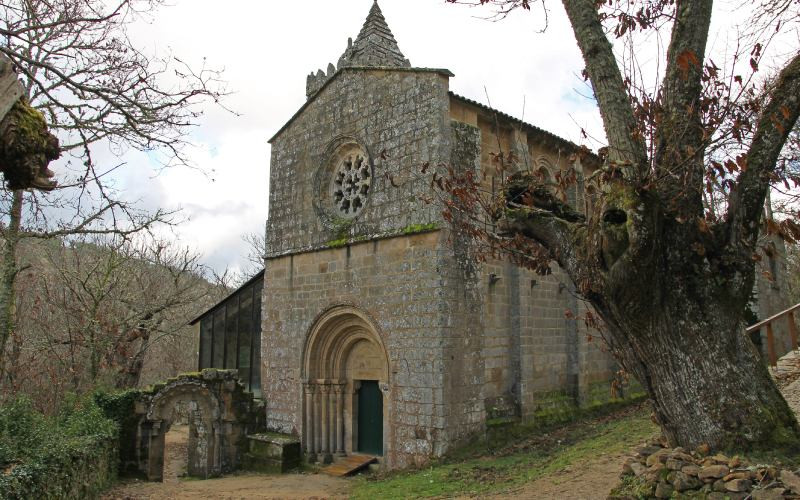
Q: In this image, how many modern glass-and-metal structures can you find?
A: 1